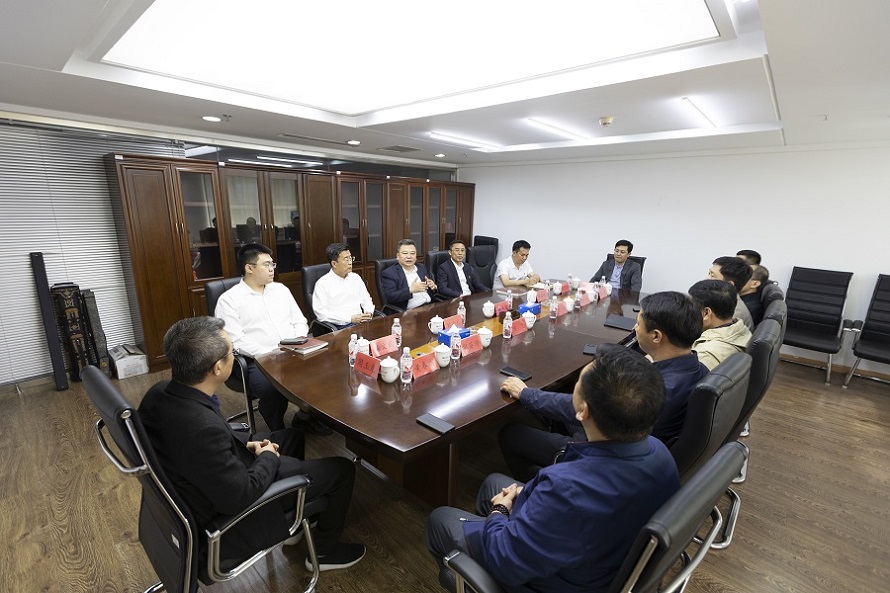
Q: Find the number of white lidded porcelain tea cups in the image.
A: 13